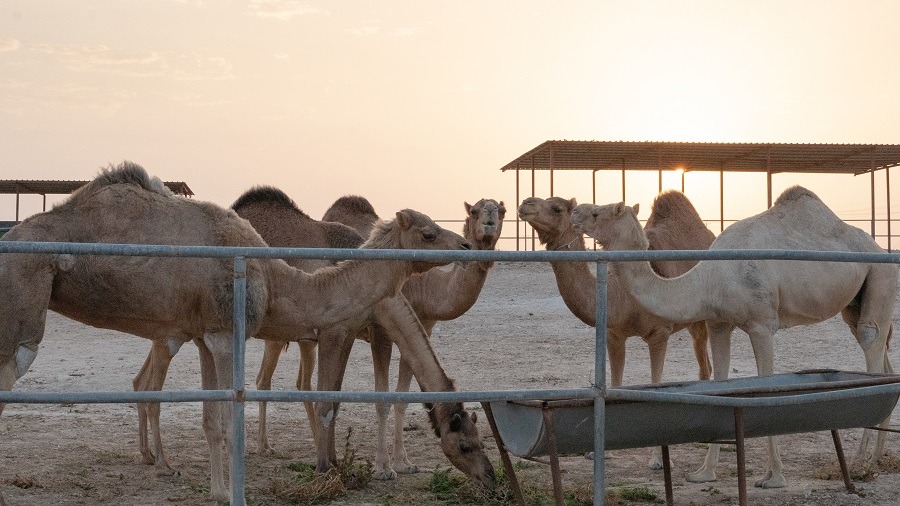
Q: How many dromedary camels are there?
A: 5